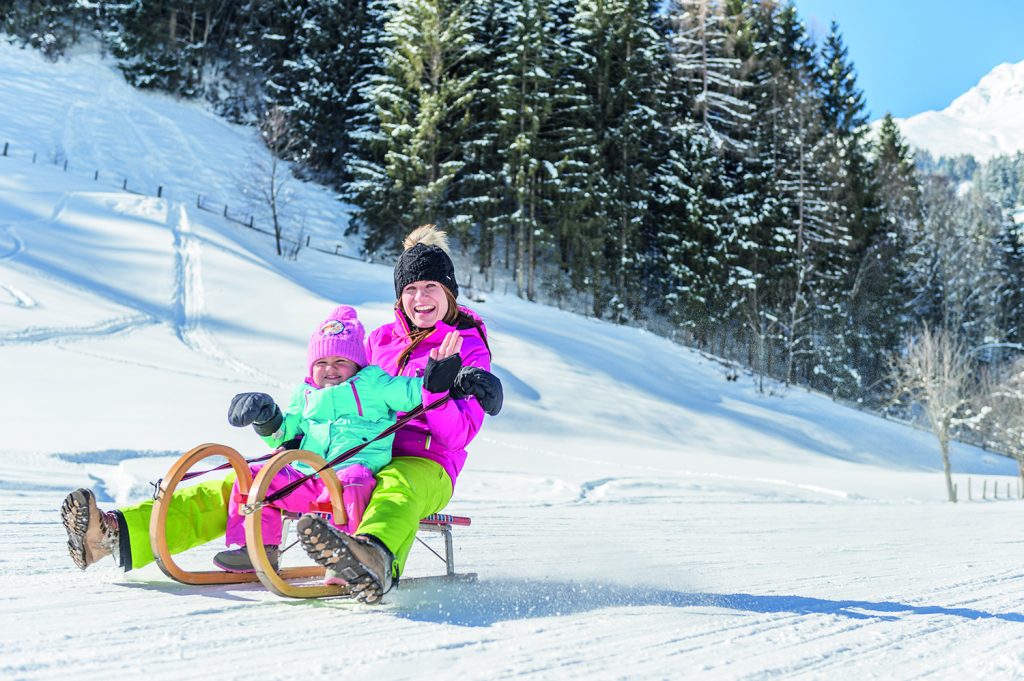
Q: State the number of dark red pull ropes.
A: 2